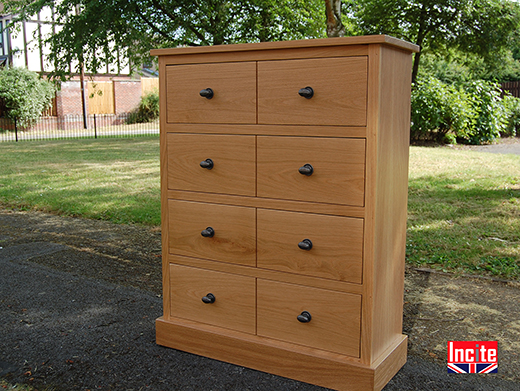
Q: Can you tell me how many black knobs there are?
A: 8